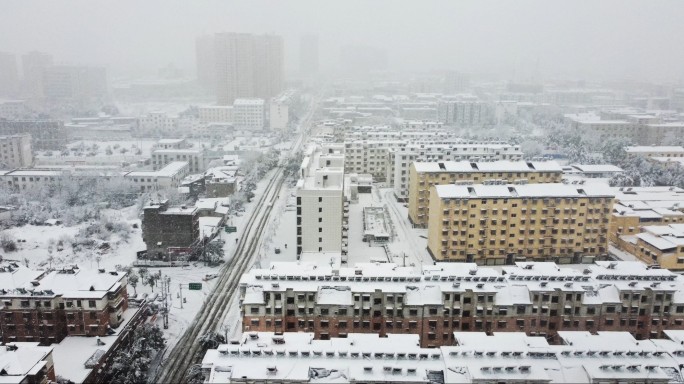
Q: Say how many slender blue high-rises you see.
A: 0